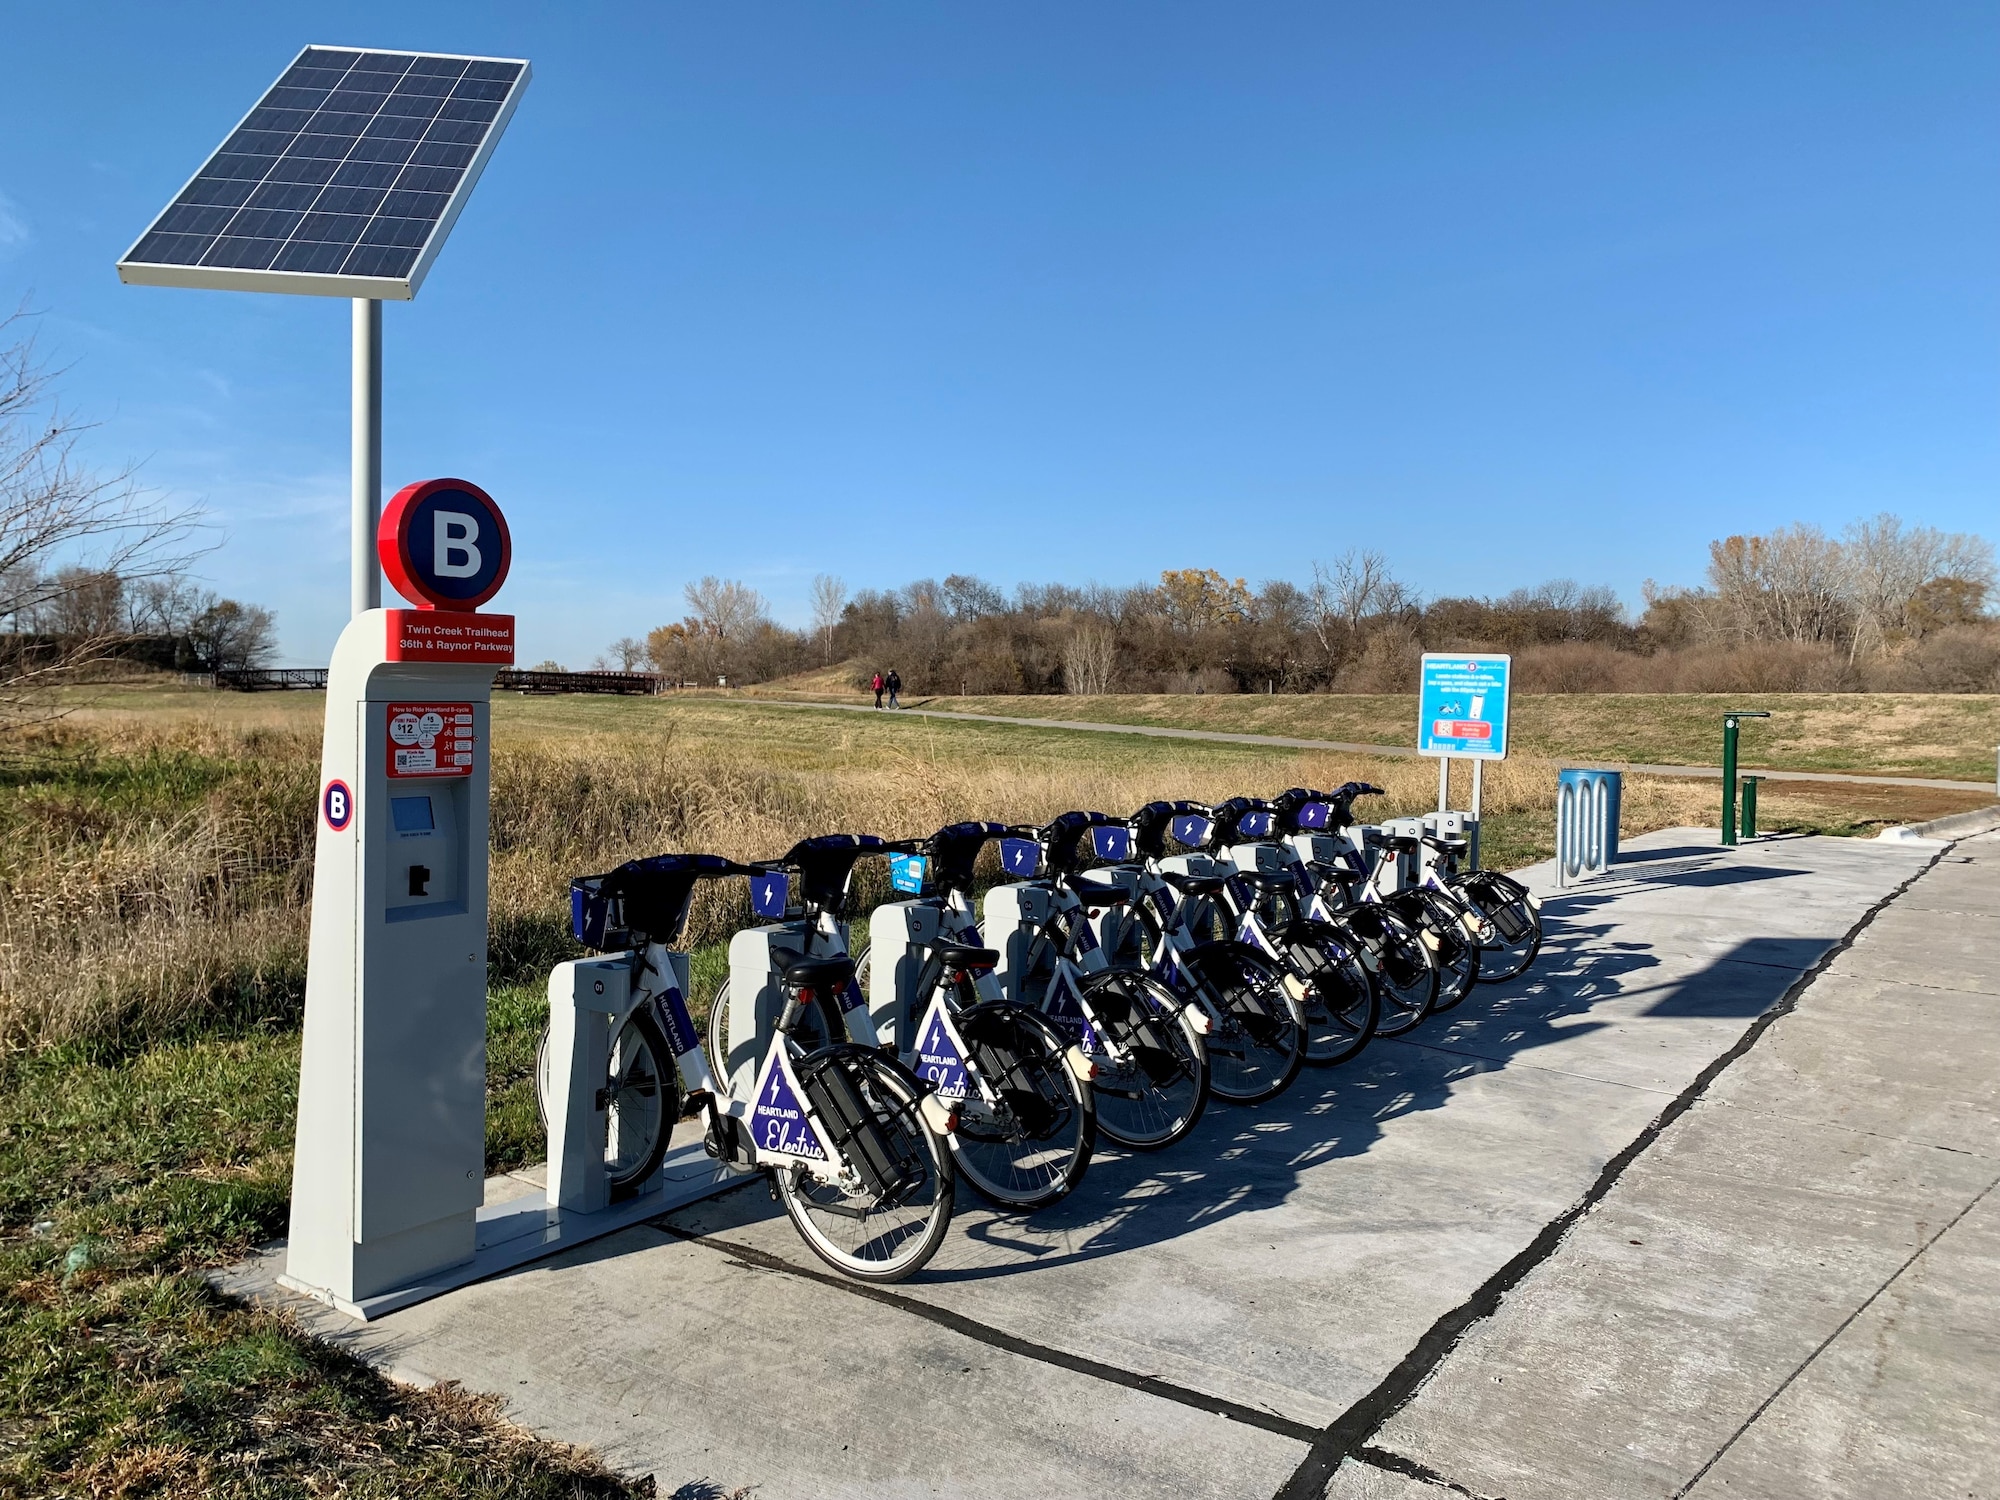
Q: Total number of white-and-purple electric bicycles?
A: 8